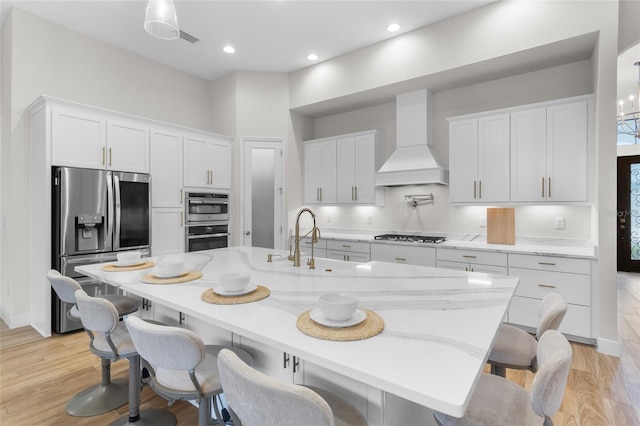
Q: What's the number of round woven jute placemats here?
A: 4